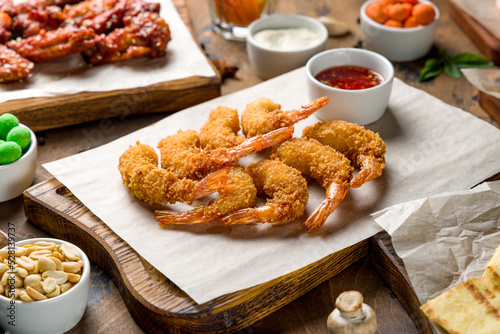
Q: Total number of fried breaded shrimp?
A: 8